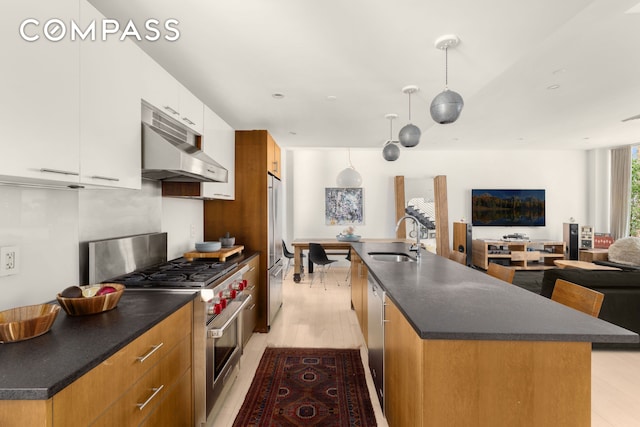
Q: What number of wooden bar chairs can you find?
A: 3